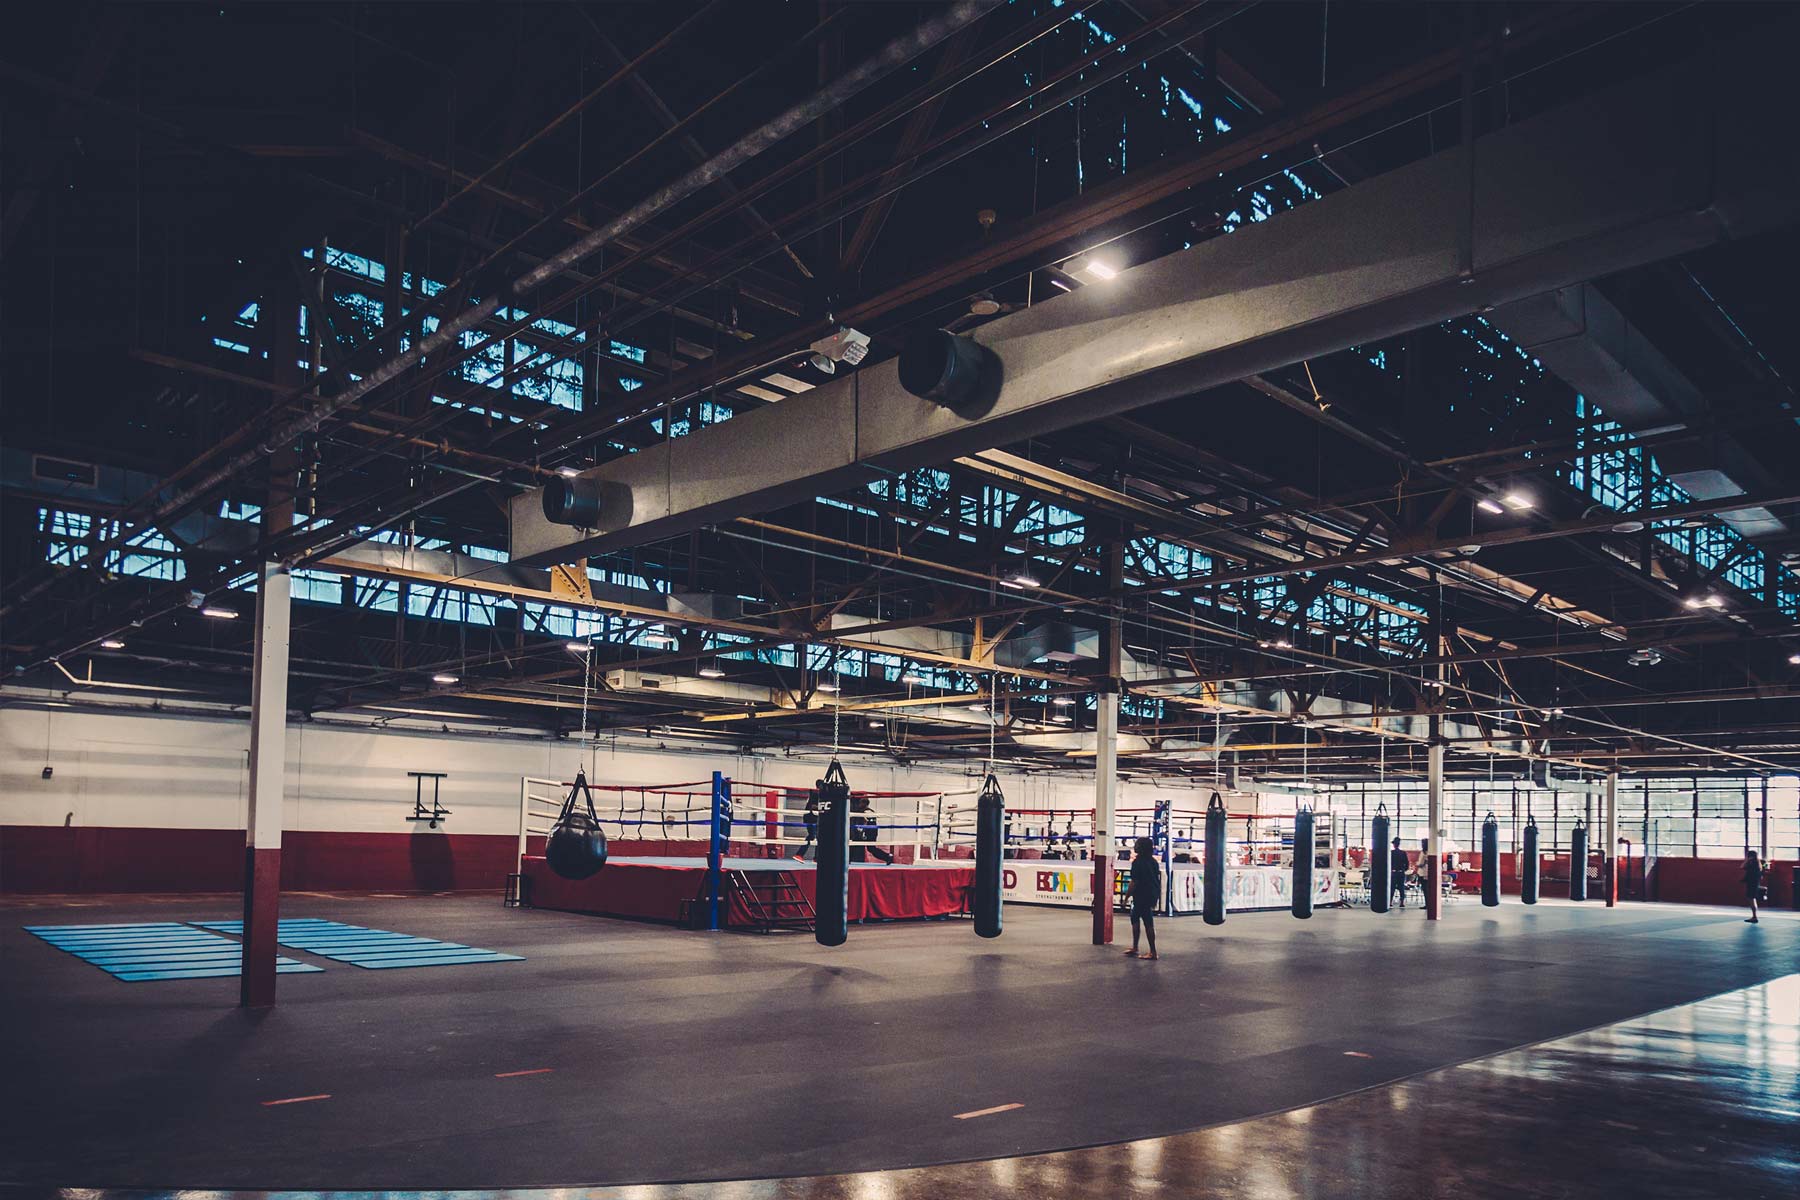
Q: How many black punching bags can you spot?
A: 9